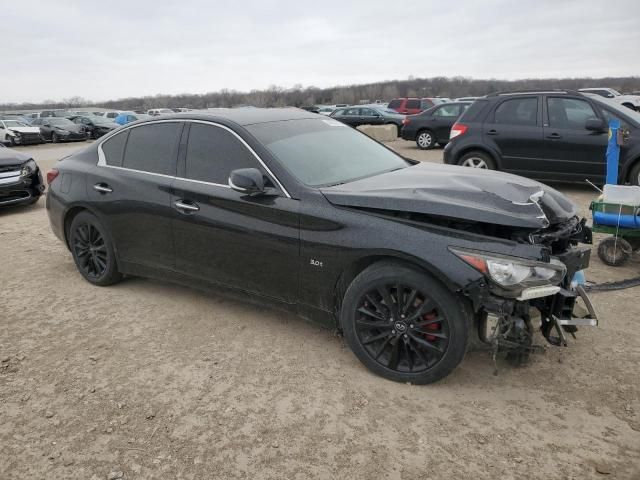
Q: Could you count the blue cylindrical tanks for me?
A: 1